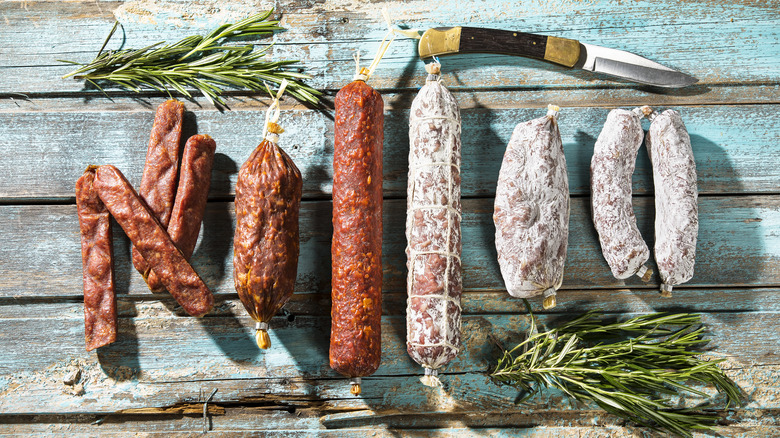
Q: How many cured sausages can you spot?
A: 10